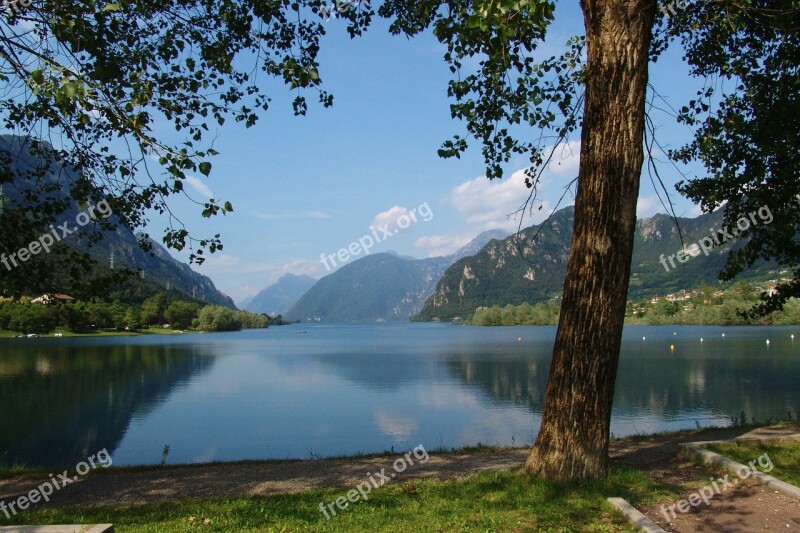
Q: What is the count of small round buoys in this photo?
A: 8